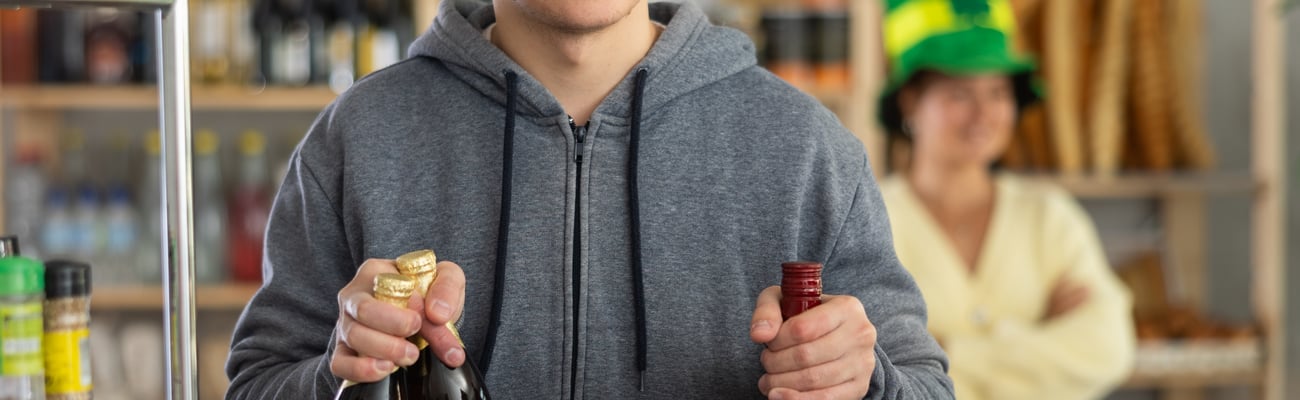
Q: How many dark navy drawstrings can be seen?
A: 2